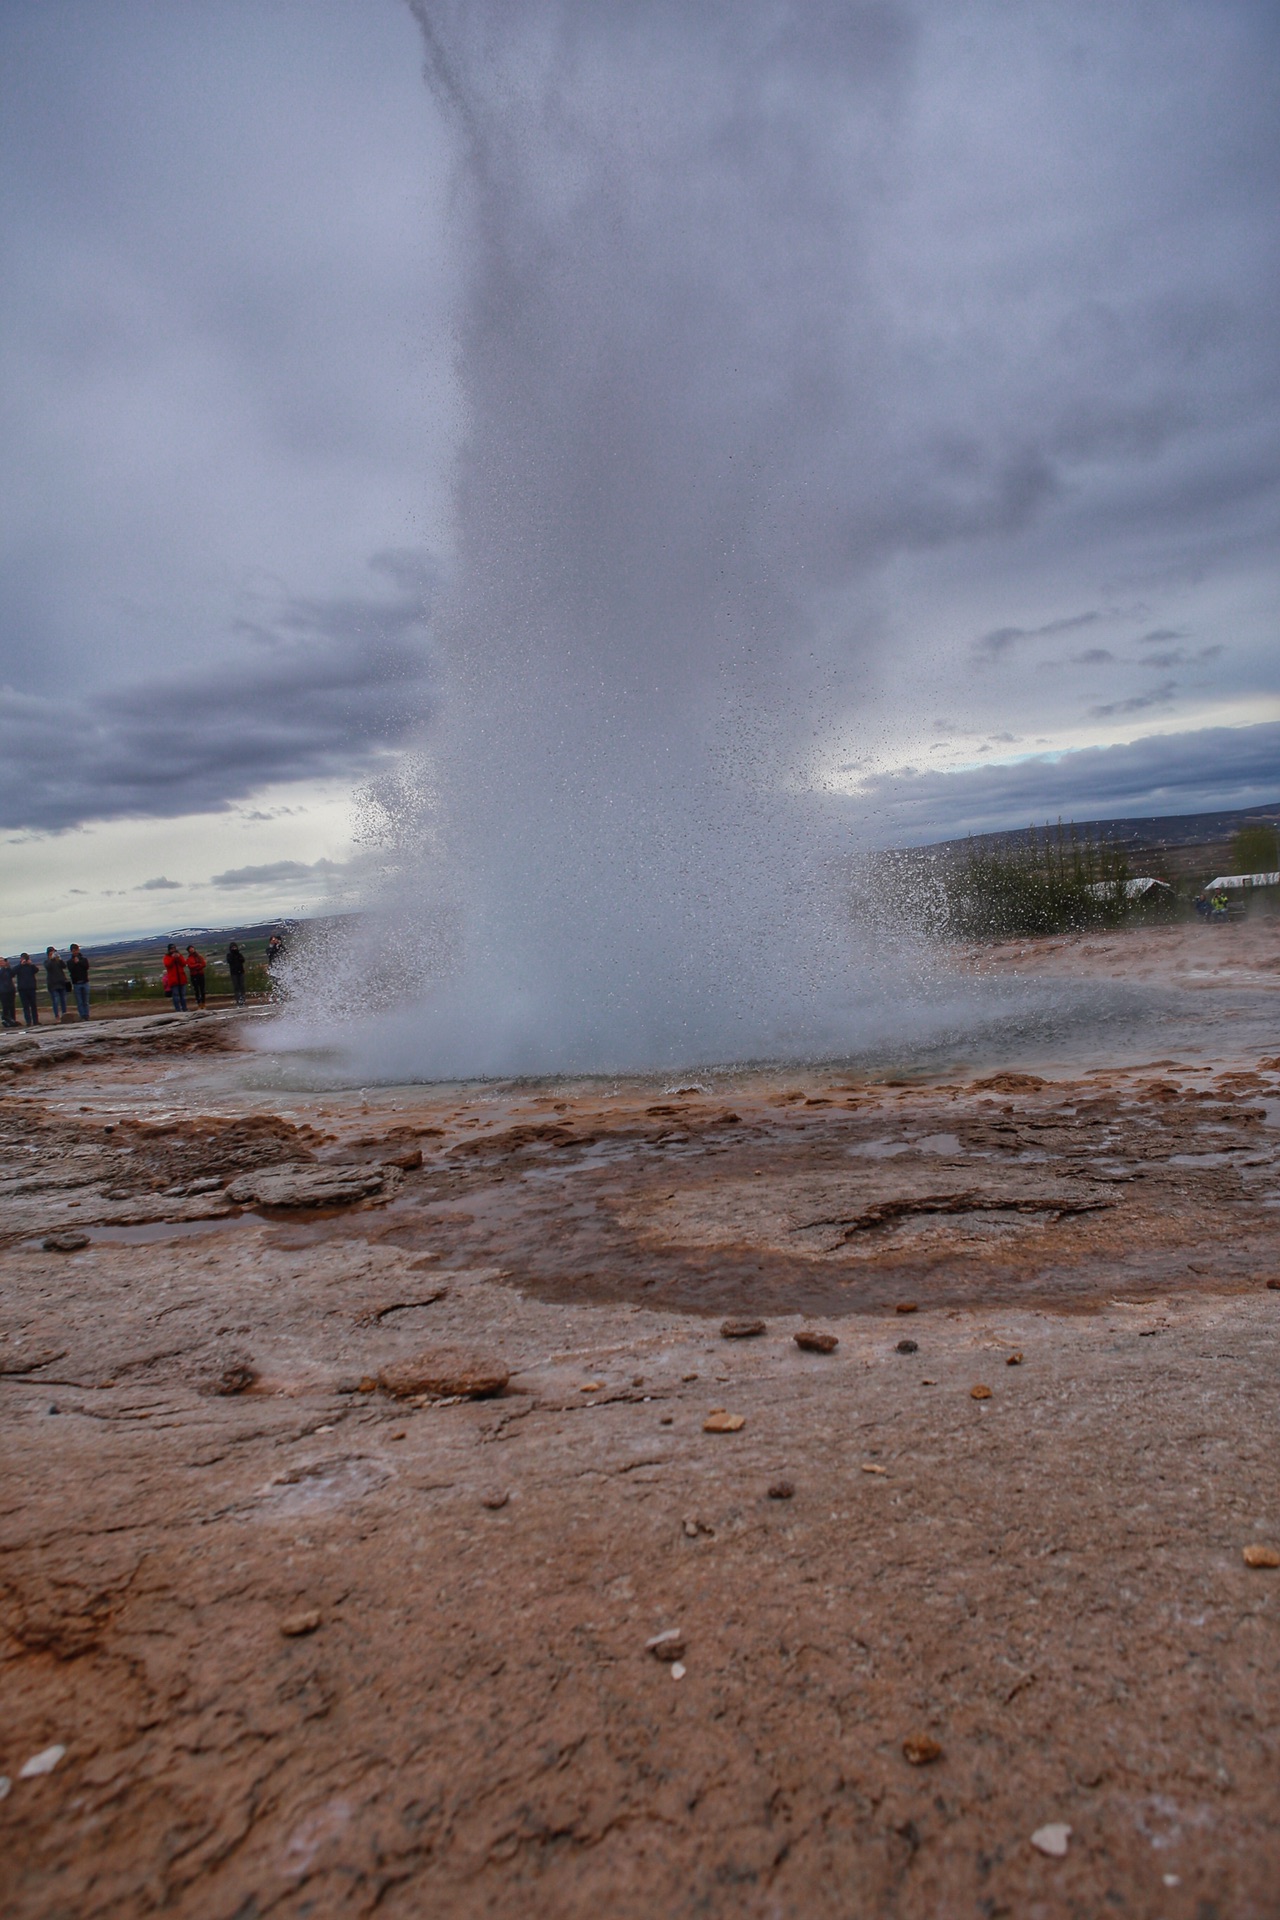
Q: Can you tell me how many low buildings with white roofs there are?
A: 2